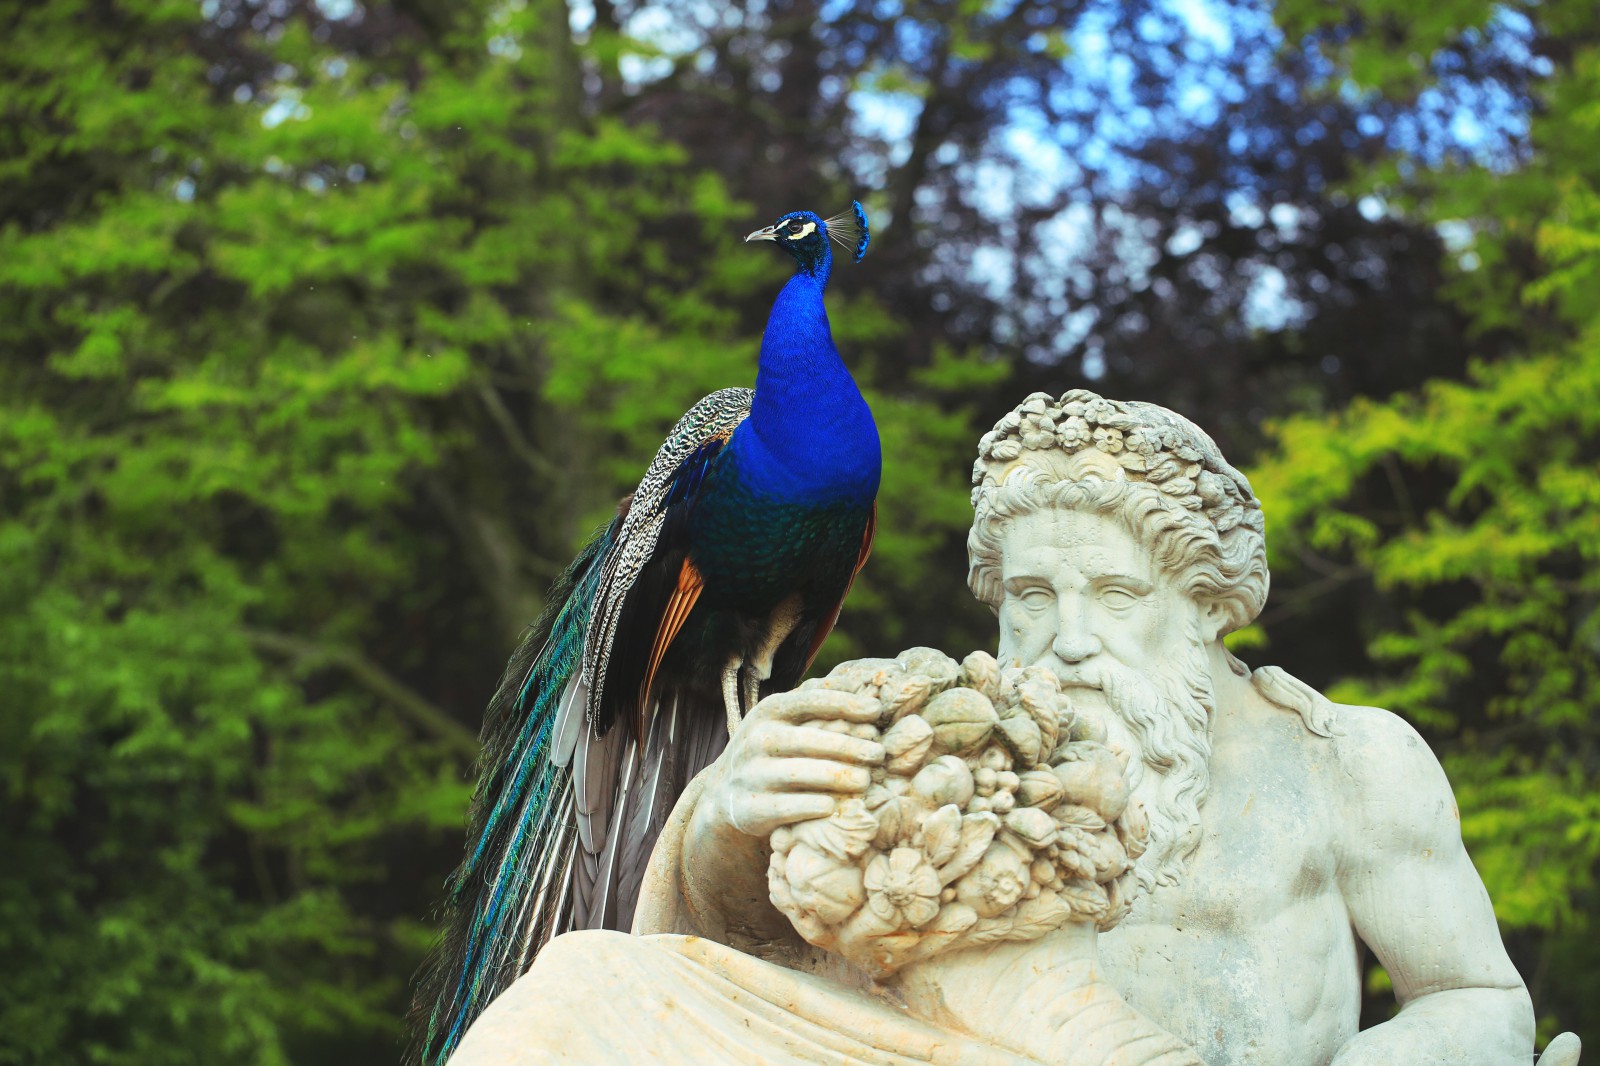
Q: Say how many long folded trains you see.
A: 1